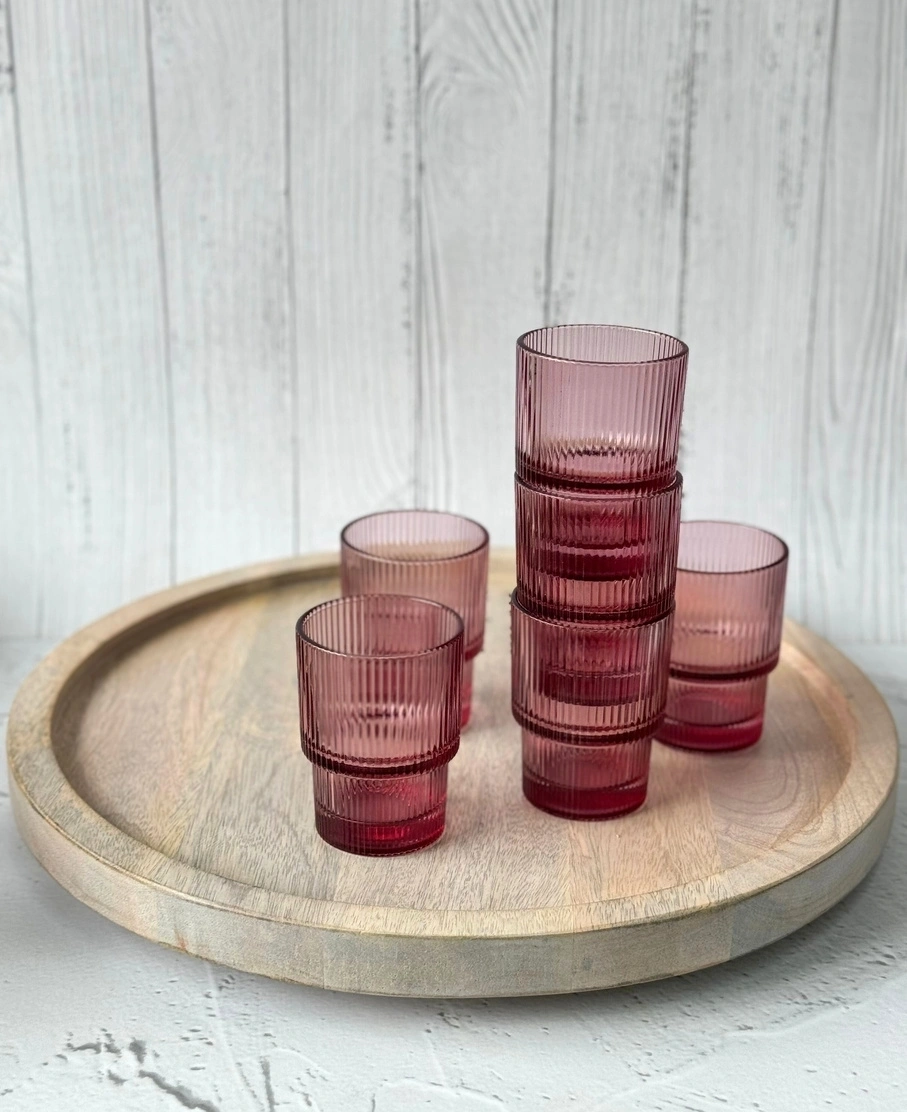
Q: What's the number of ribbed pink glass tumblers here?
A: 6